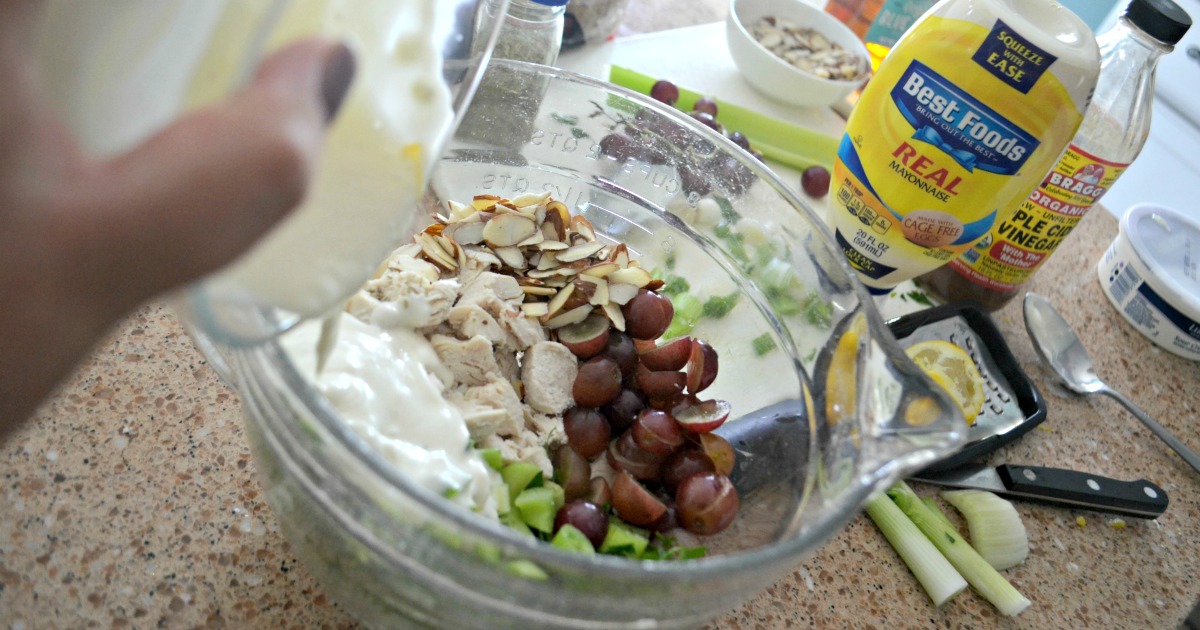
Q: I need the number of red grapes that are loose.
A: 1